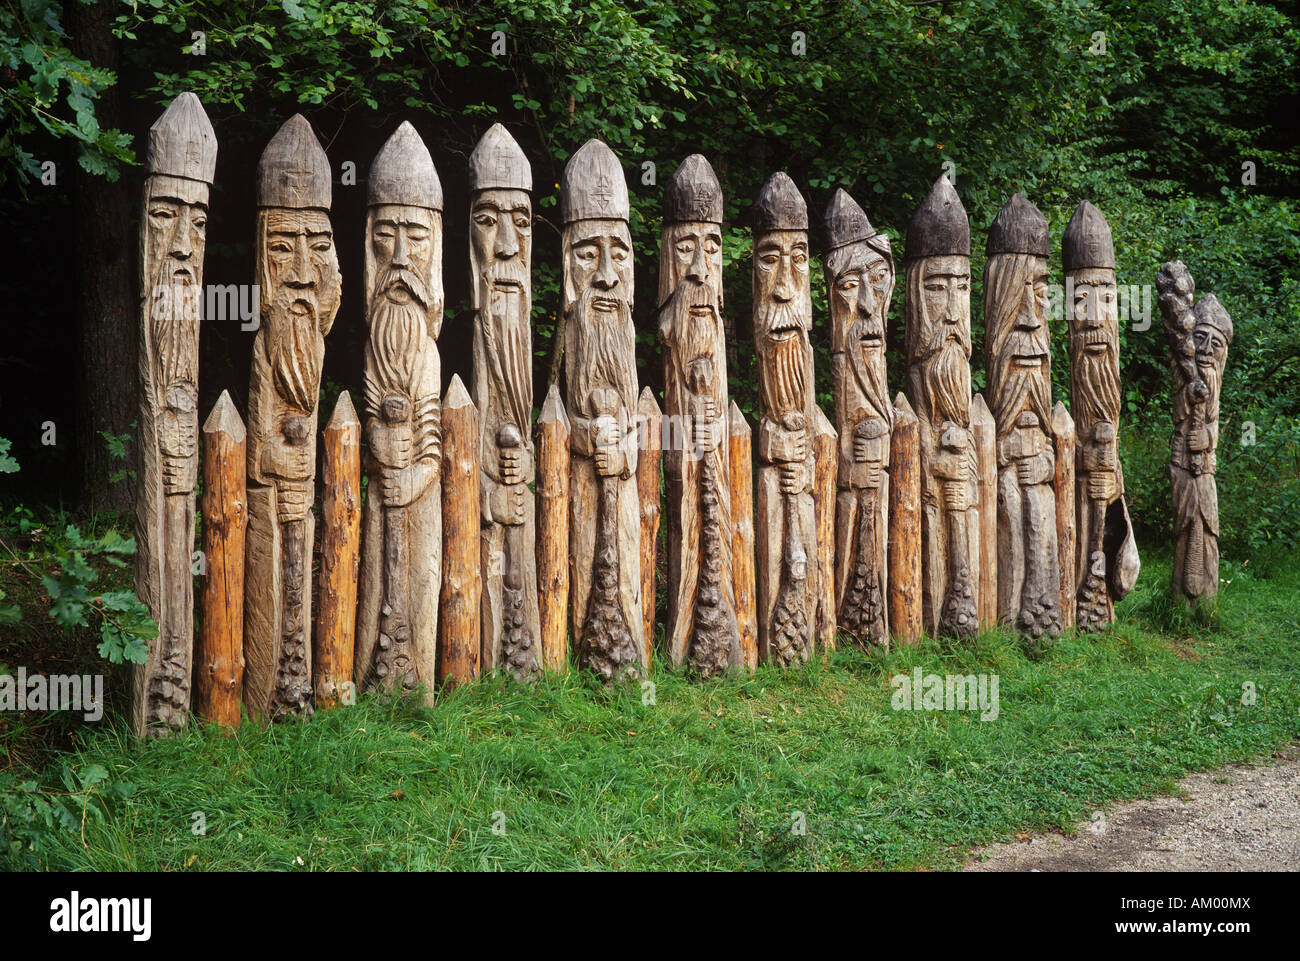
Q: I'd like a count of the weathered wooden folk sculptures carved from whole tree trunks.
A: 12